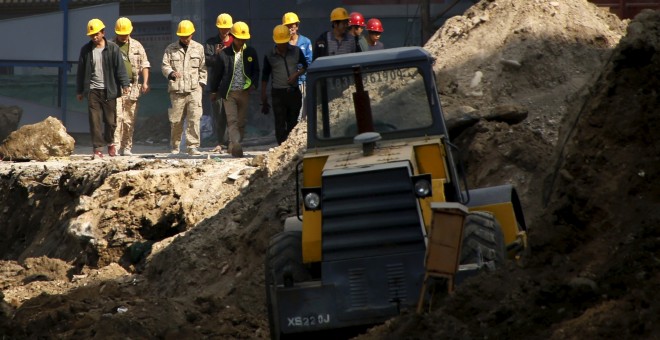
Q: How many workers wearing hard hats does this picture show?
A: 10